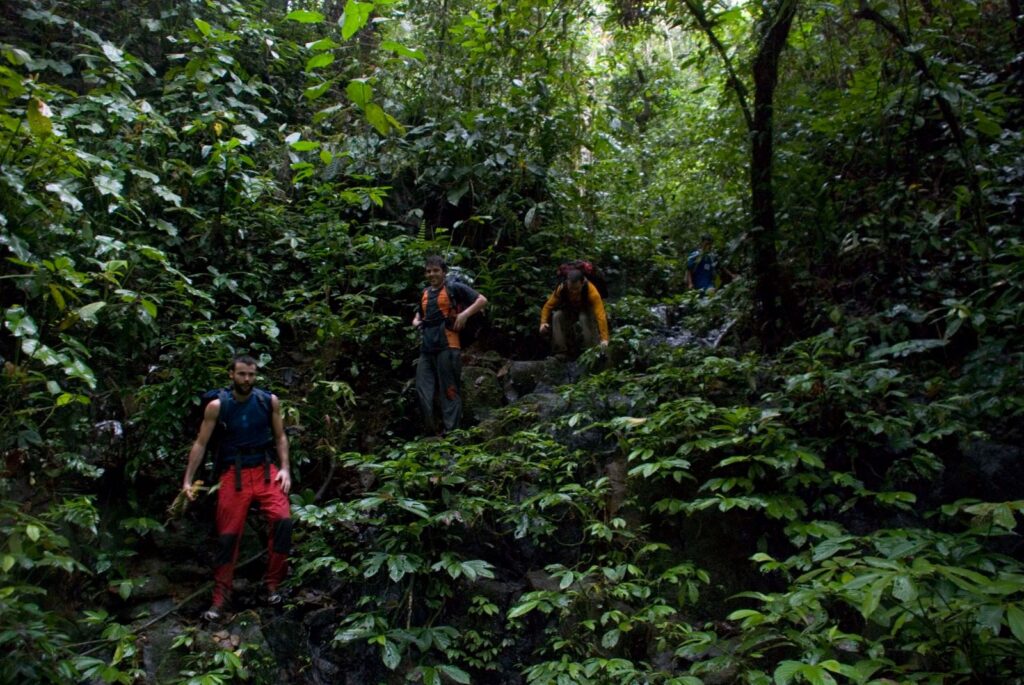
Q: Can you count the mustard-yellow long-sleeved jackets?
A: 1